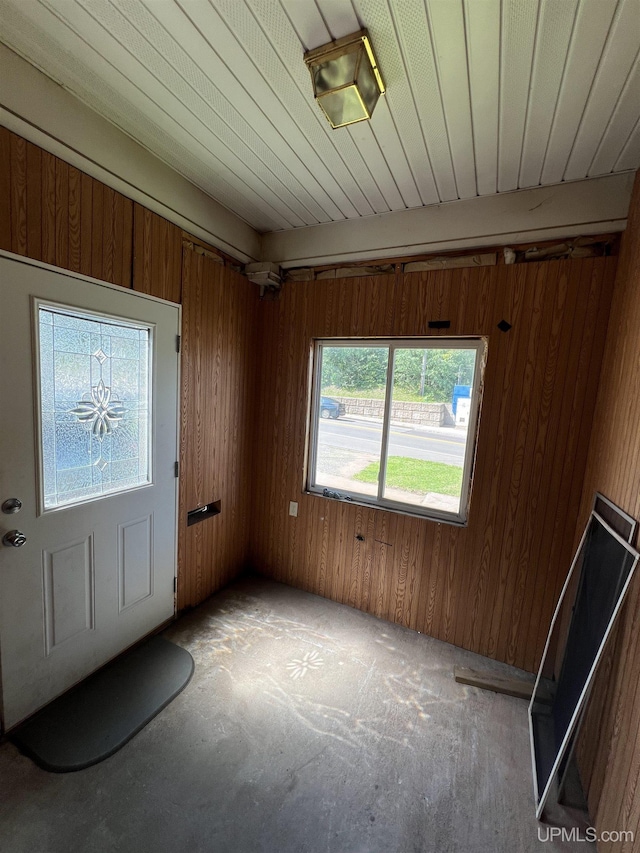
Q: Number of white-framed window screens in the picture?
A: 2